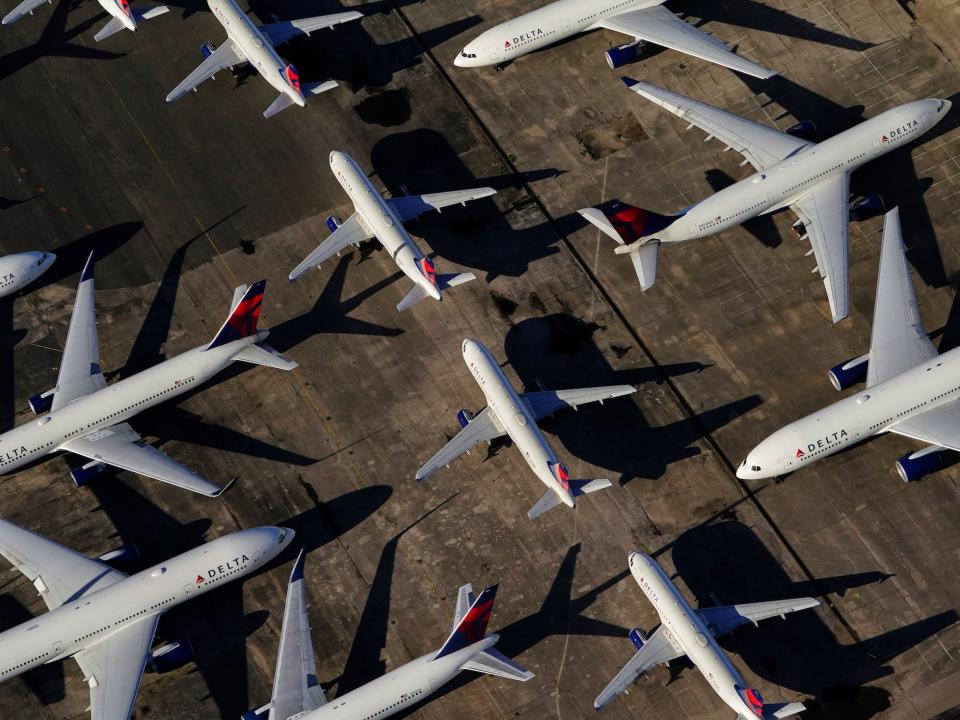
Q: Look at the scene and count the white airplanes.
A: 12